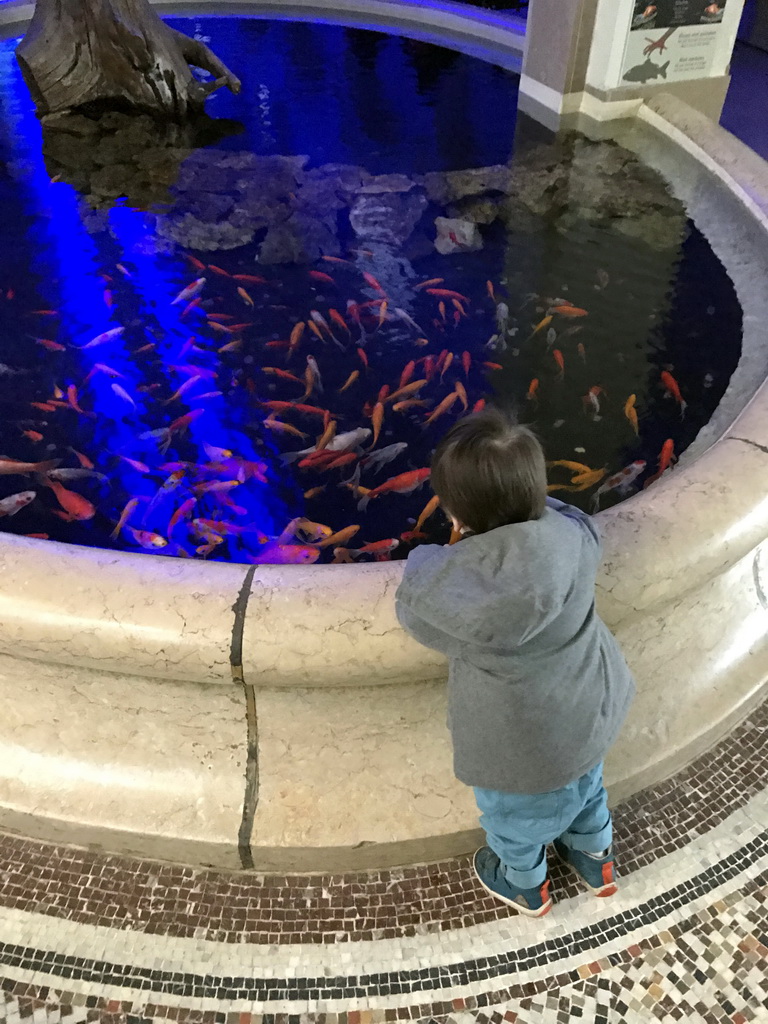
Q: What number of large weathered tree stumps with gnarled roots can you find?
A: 1